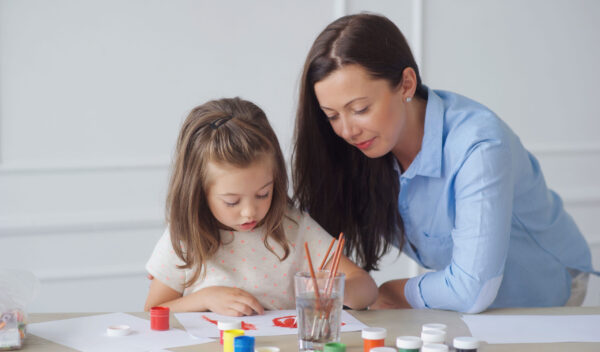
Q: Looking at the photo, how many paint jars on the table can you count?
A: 12